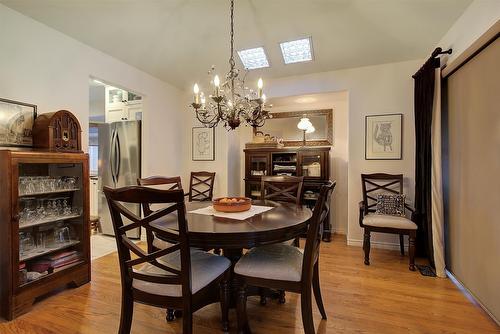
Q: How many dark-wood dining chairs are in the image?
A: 6